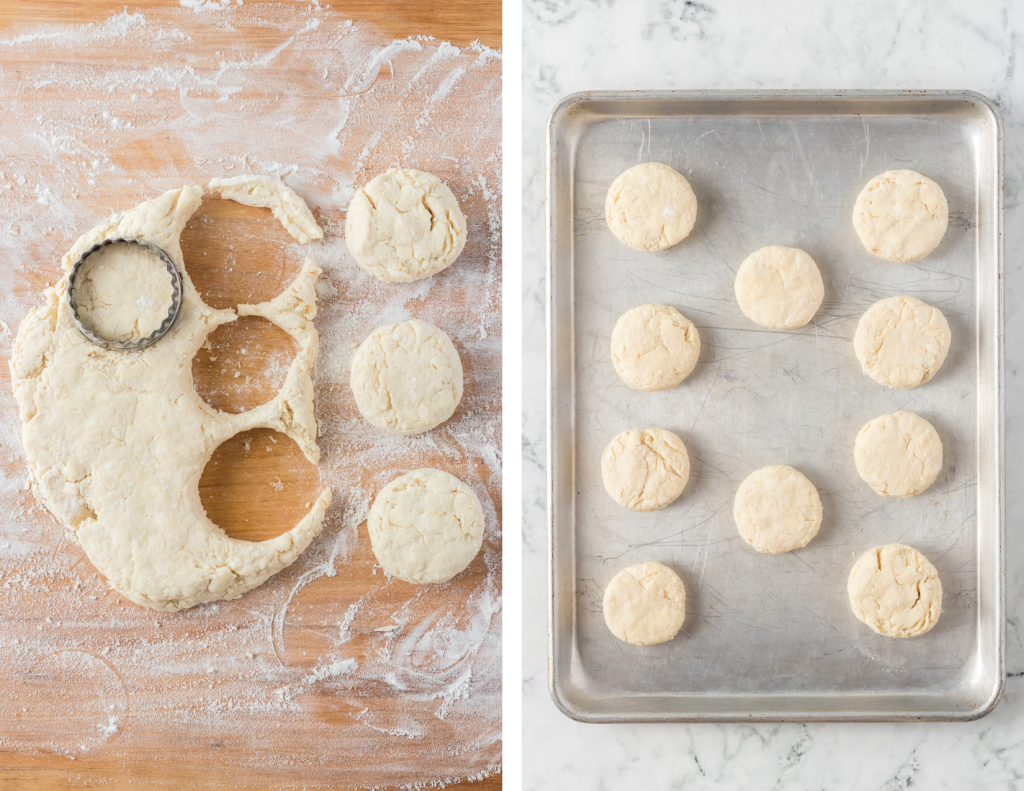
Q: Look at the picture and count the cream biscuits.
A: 13